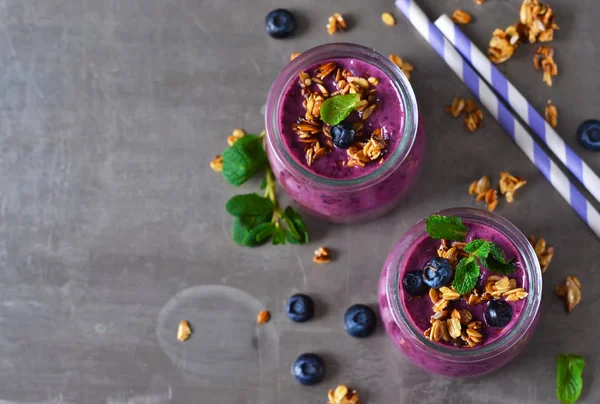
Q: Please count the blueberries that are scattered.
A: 5